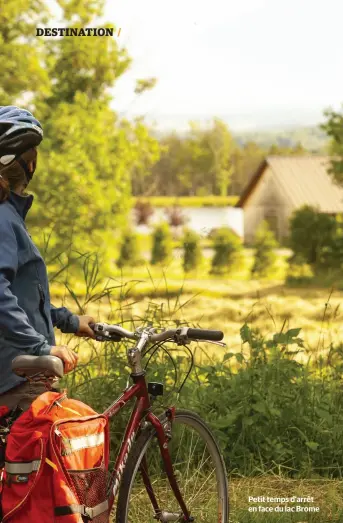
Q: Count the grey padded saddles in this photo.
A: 1